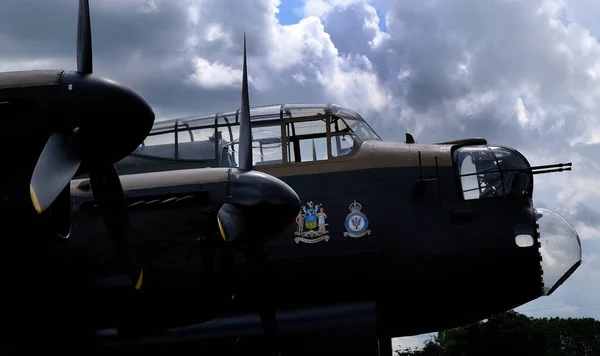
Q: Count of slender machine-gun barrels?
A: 2